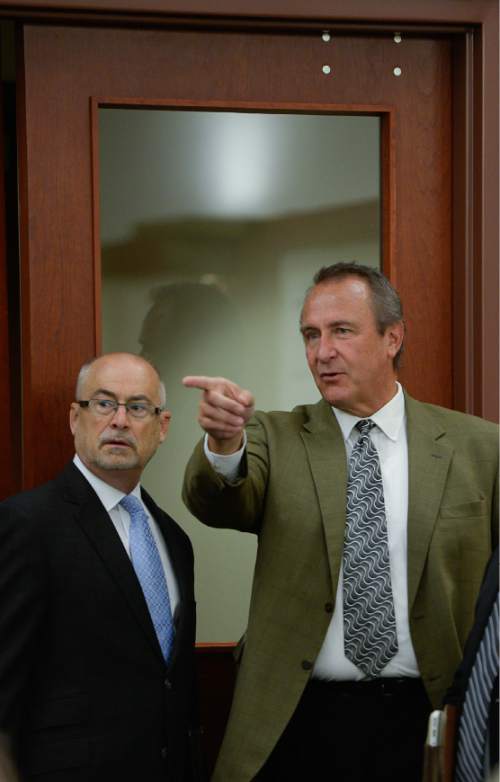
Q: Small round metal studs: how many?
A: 4